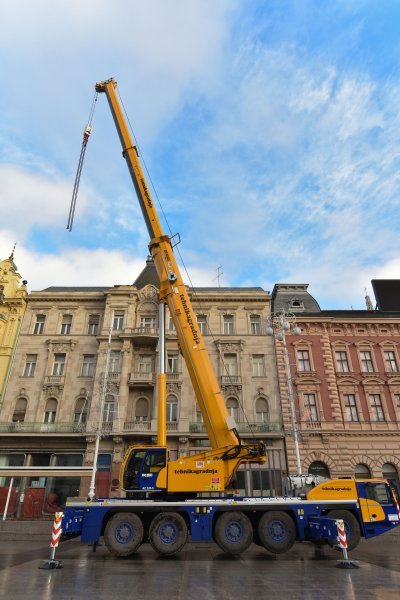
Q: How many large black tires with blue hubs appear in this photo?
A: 5